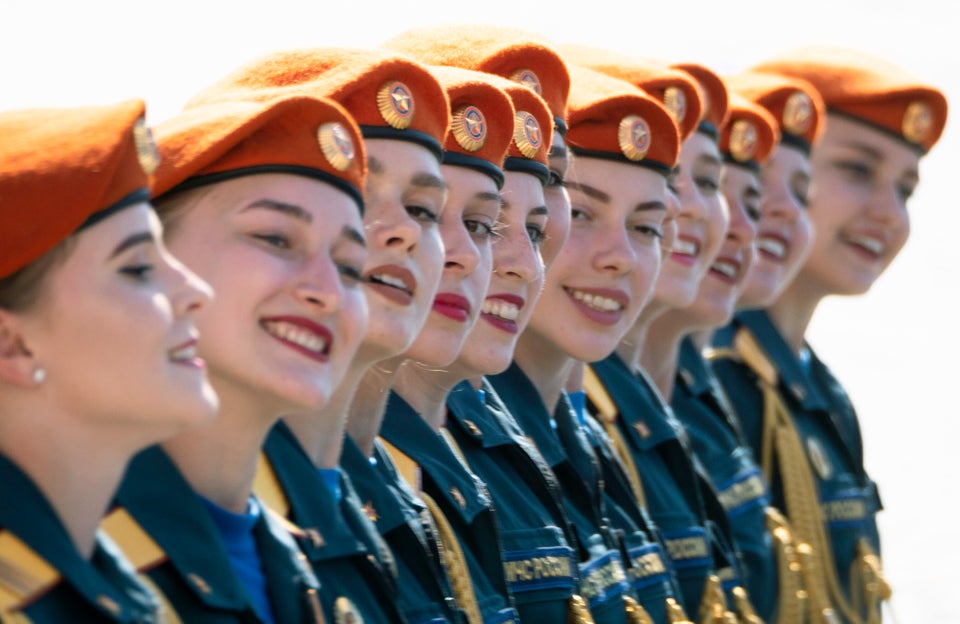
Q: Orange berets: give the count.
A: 12